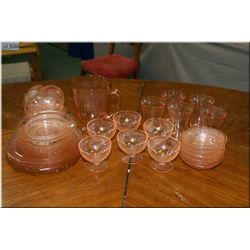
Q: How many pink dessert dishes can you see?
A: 6